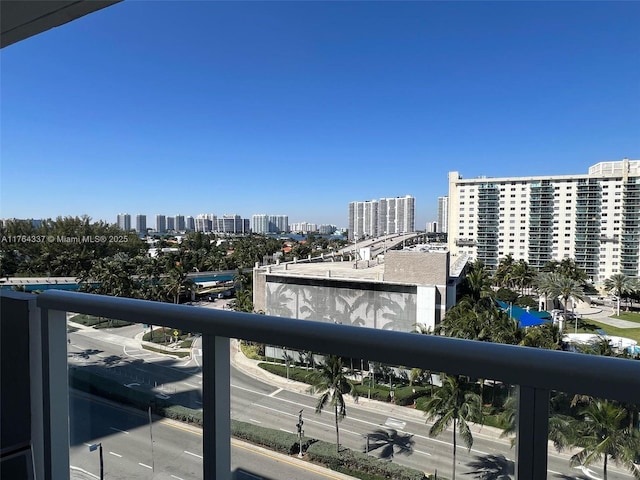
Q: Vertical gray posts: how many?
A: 3